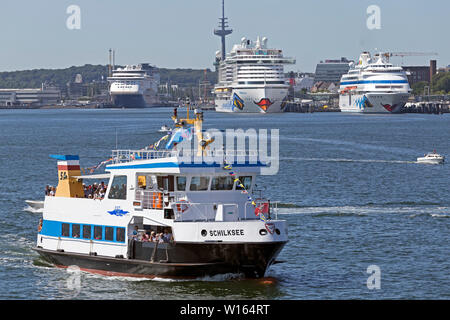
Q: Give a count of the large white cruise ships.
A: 3